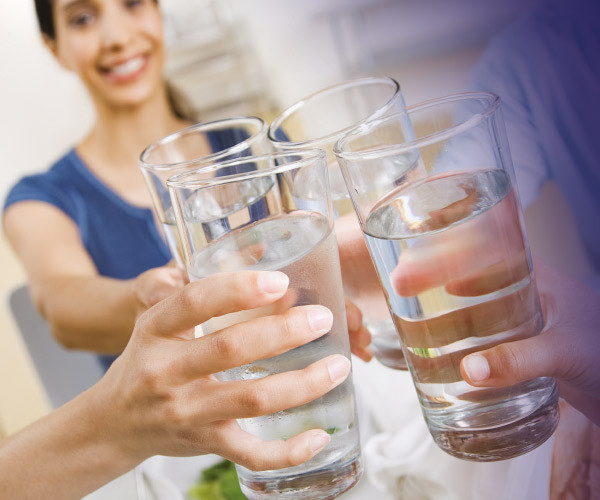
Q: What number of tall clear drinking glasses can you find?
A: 4